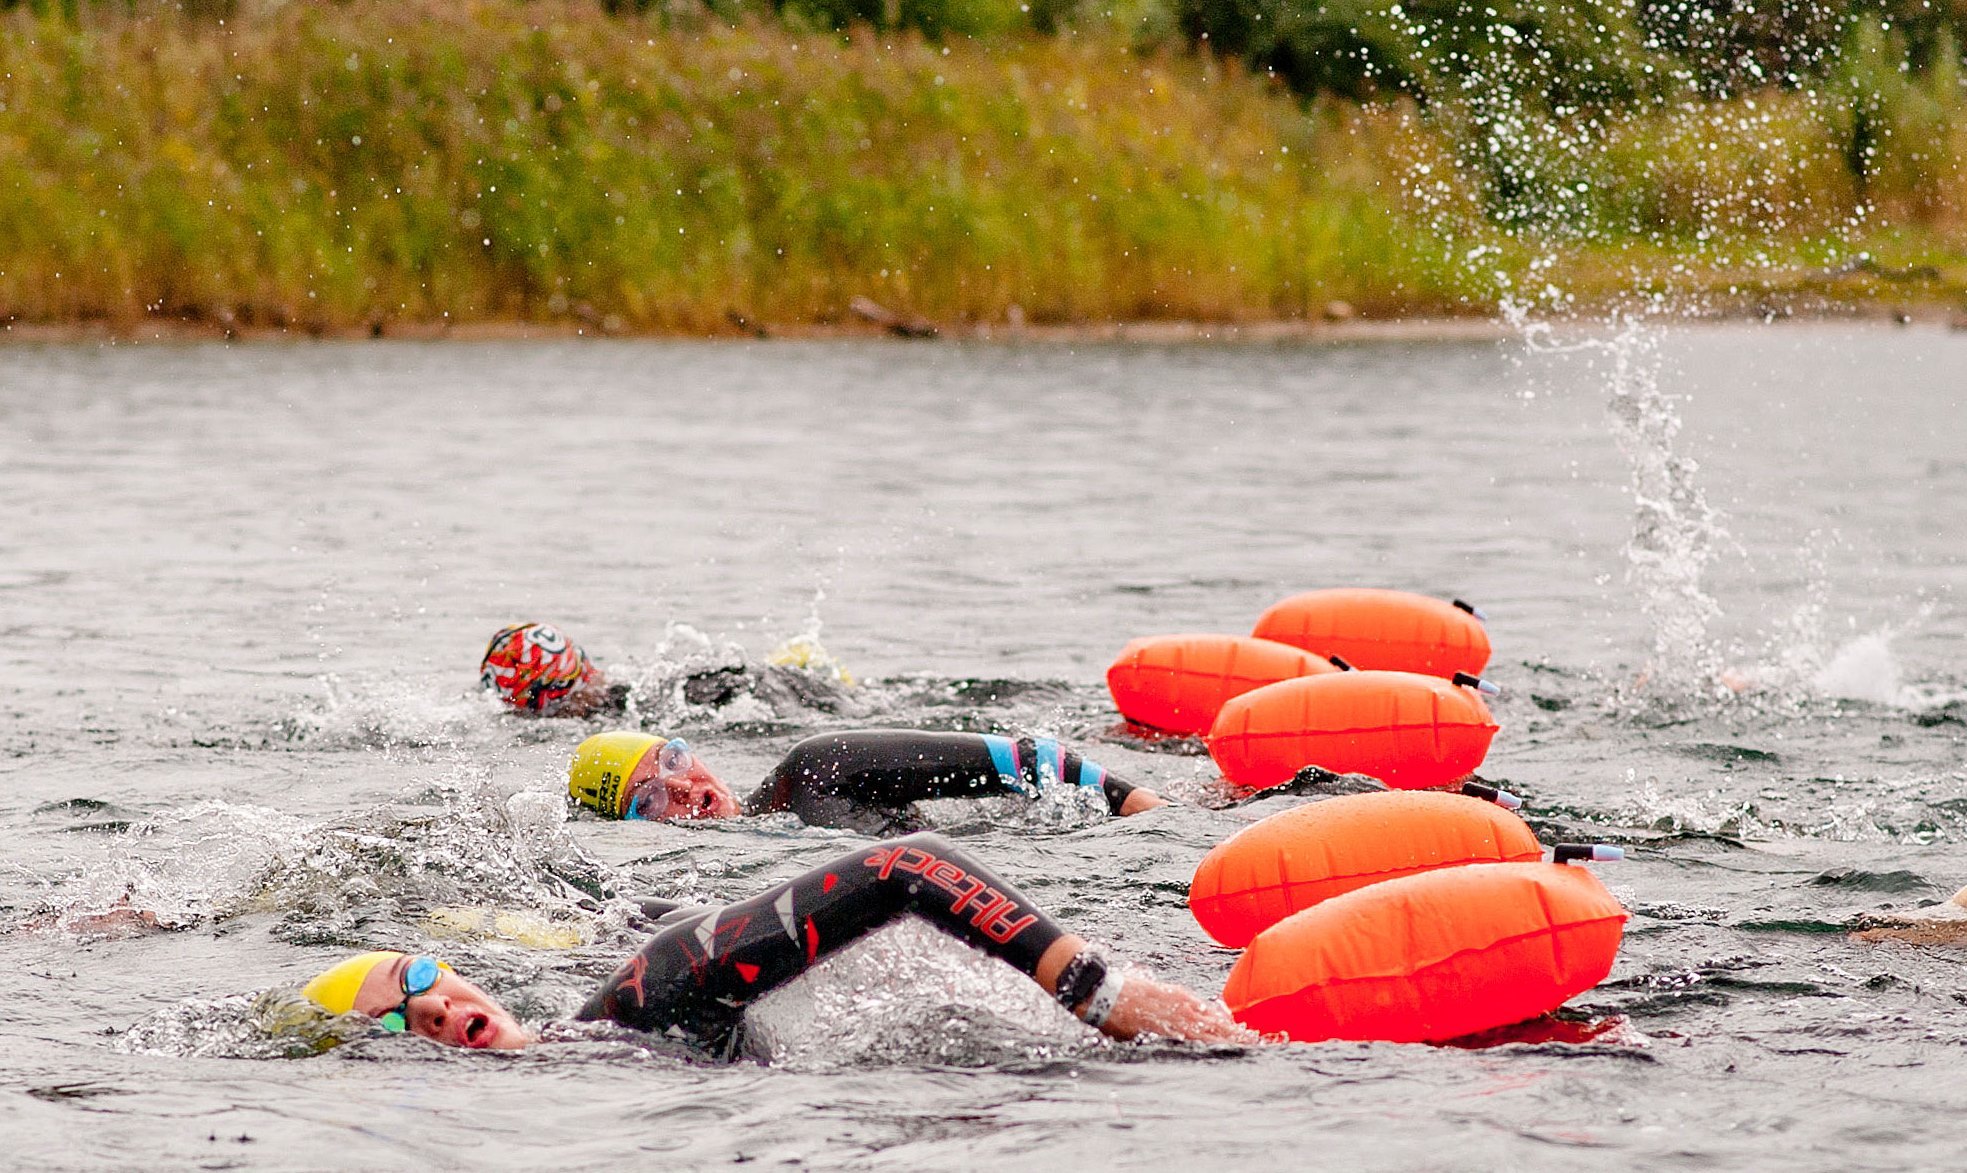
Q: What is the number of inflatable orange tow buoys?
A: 5